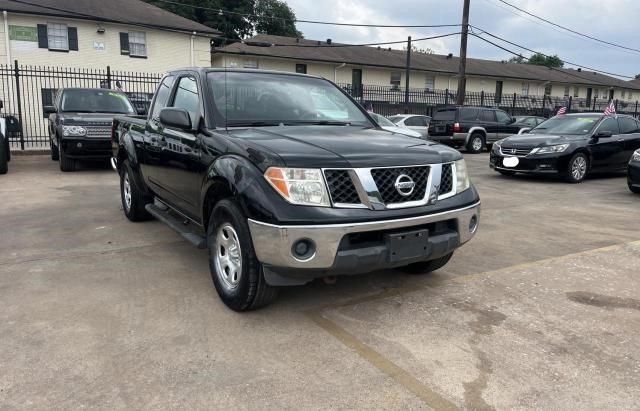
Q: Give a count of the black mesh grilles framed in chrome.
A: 3